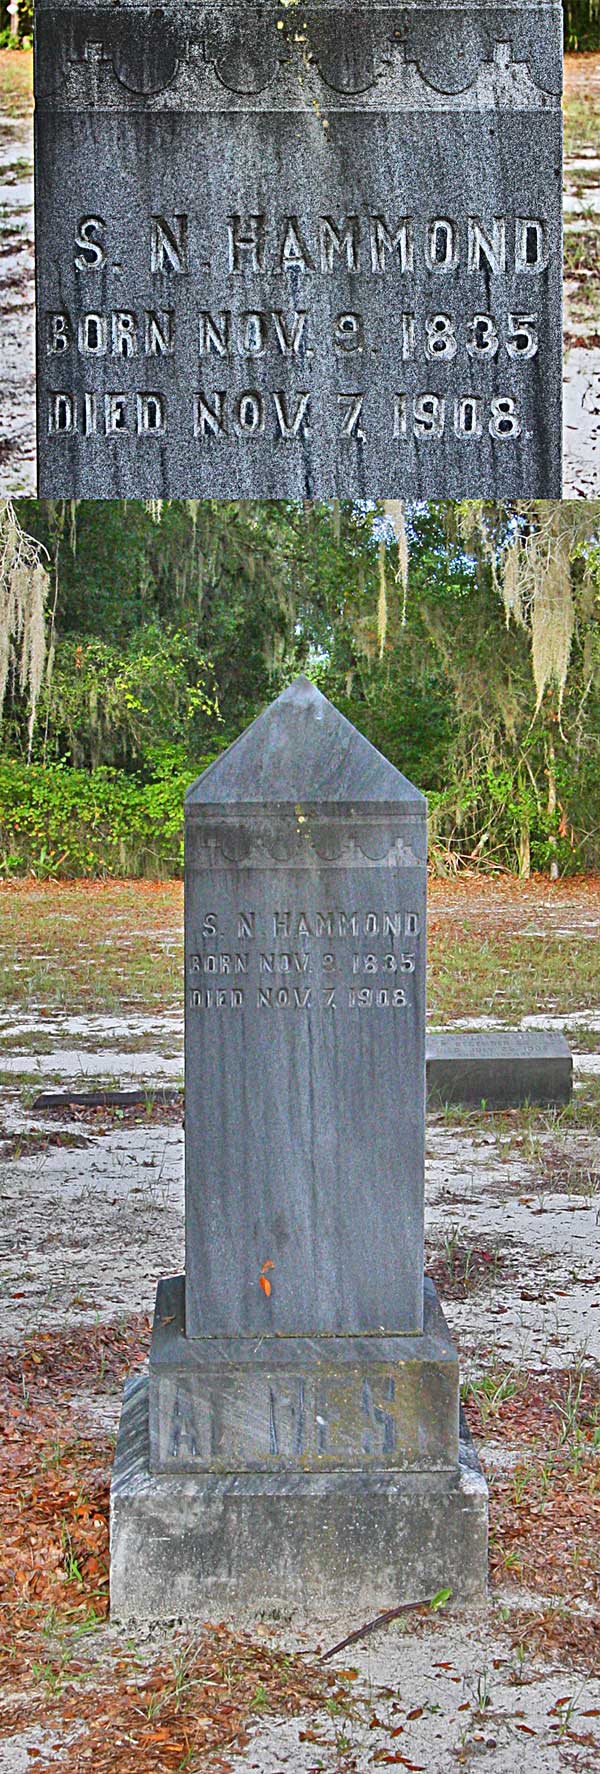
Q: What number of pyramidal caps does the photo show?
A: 1